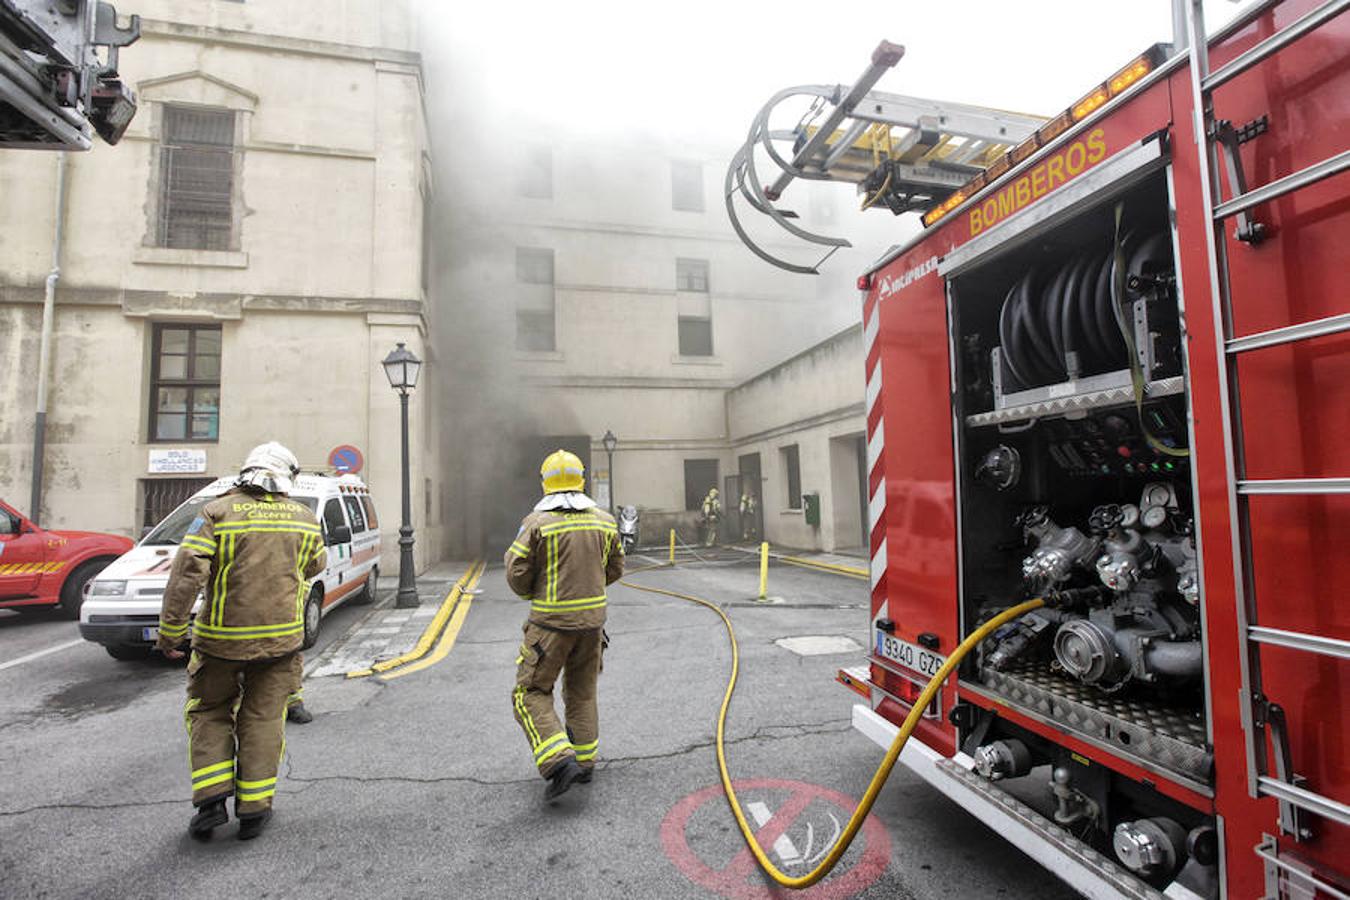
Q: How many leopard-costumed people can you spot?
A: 0